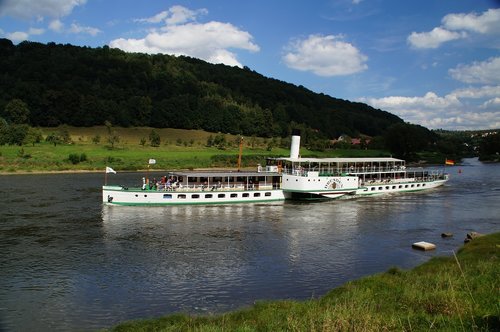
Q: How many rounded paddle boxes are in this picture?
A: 1